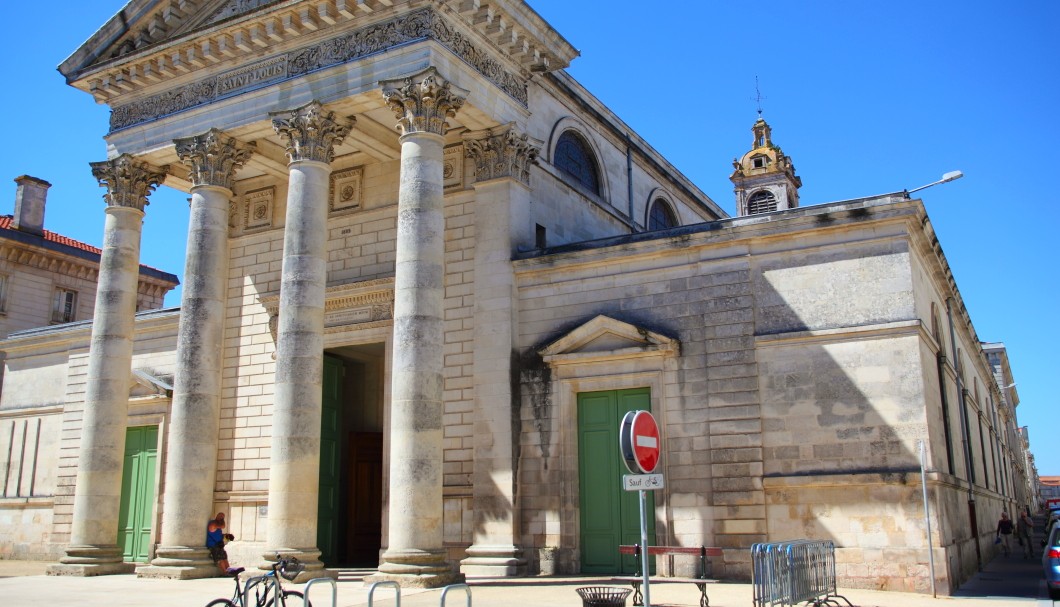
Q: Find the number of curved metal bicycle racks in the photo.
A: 4